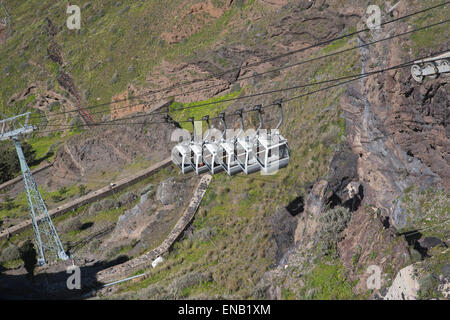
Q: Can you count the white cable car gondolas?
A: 6